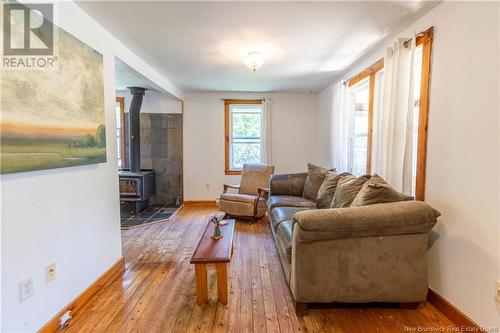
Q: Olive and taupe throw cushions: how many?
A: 4